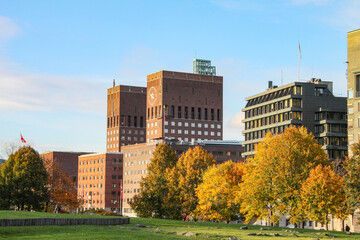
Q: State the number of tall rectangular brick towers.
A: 2